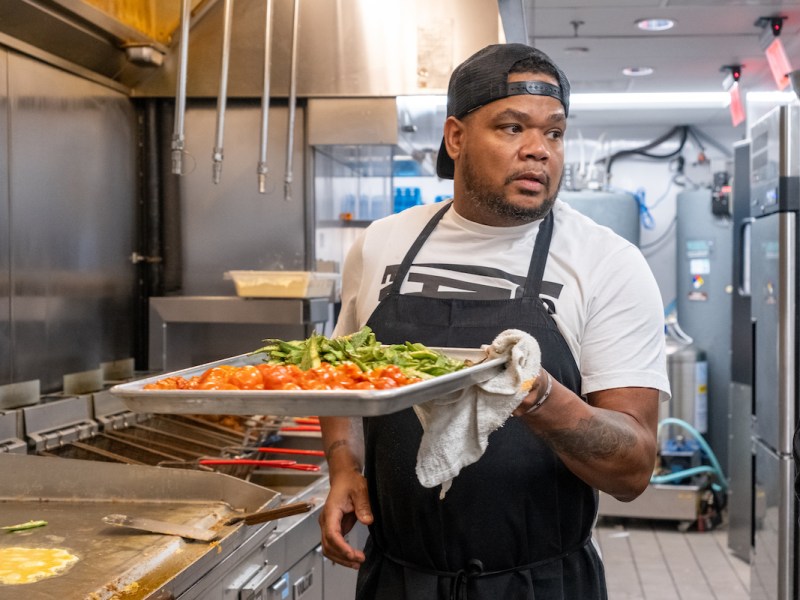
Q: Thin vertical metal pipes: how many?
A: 4